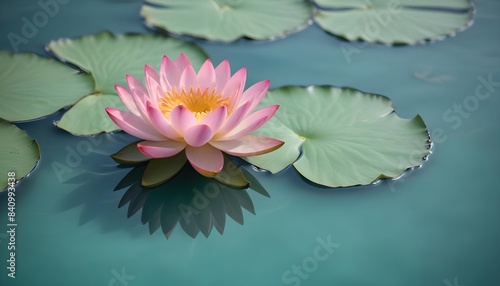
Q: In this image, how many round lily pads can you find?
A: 6